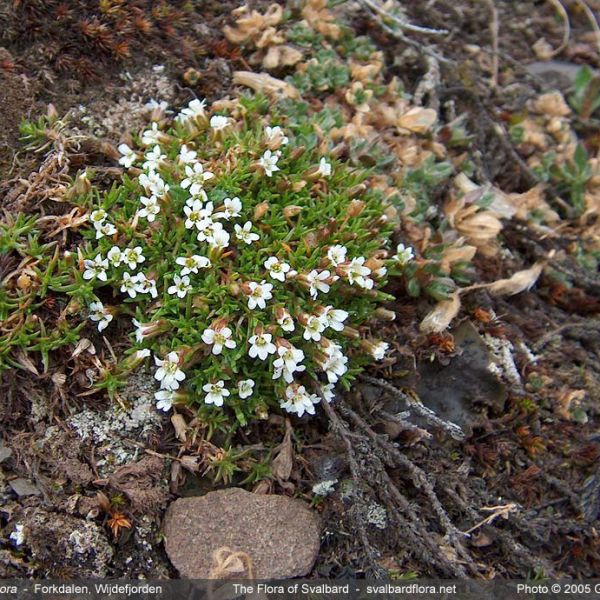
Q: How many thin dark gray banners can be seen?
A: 1